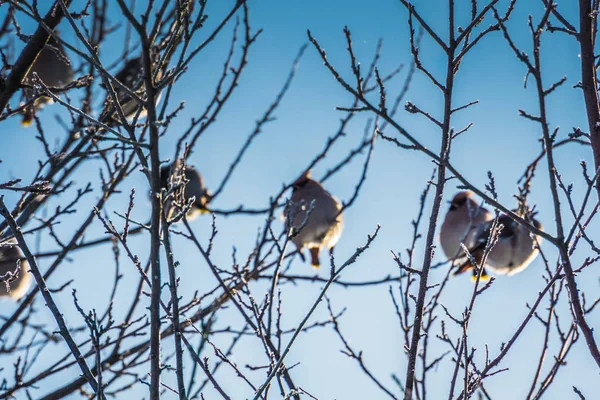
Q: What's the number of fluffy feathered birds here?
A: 7